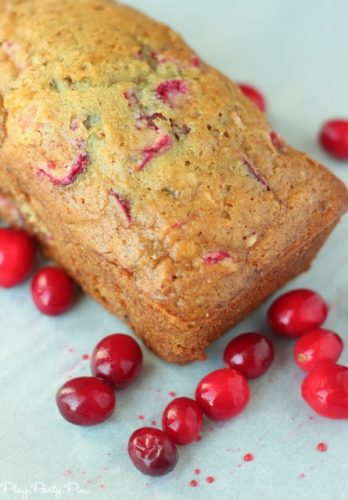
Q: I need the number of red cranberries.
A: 13